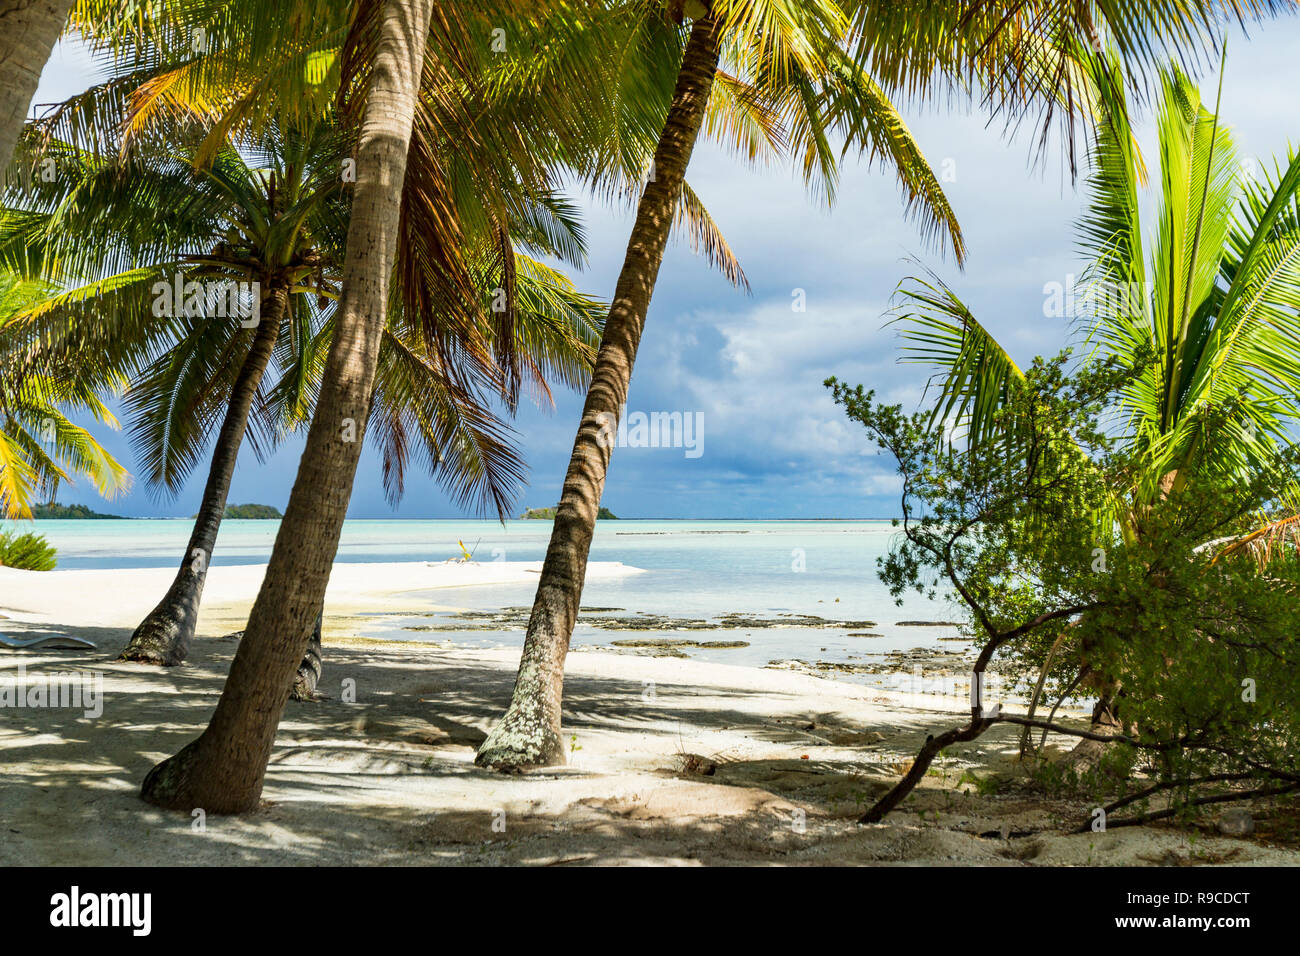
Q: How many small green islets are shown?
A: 3